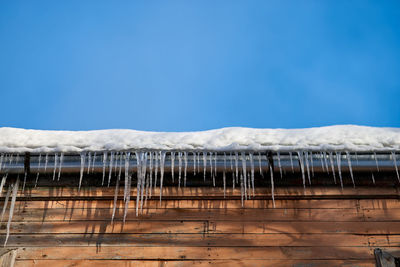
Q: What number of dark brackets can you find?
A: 2